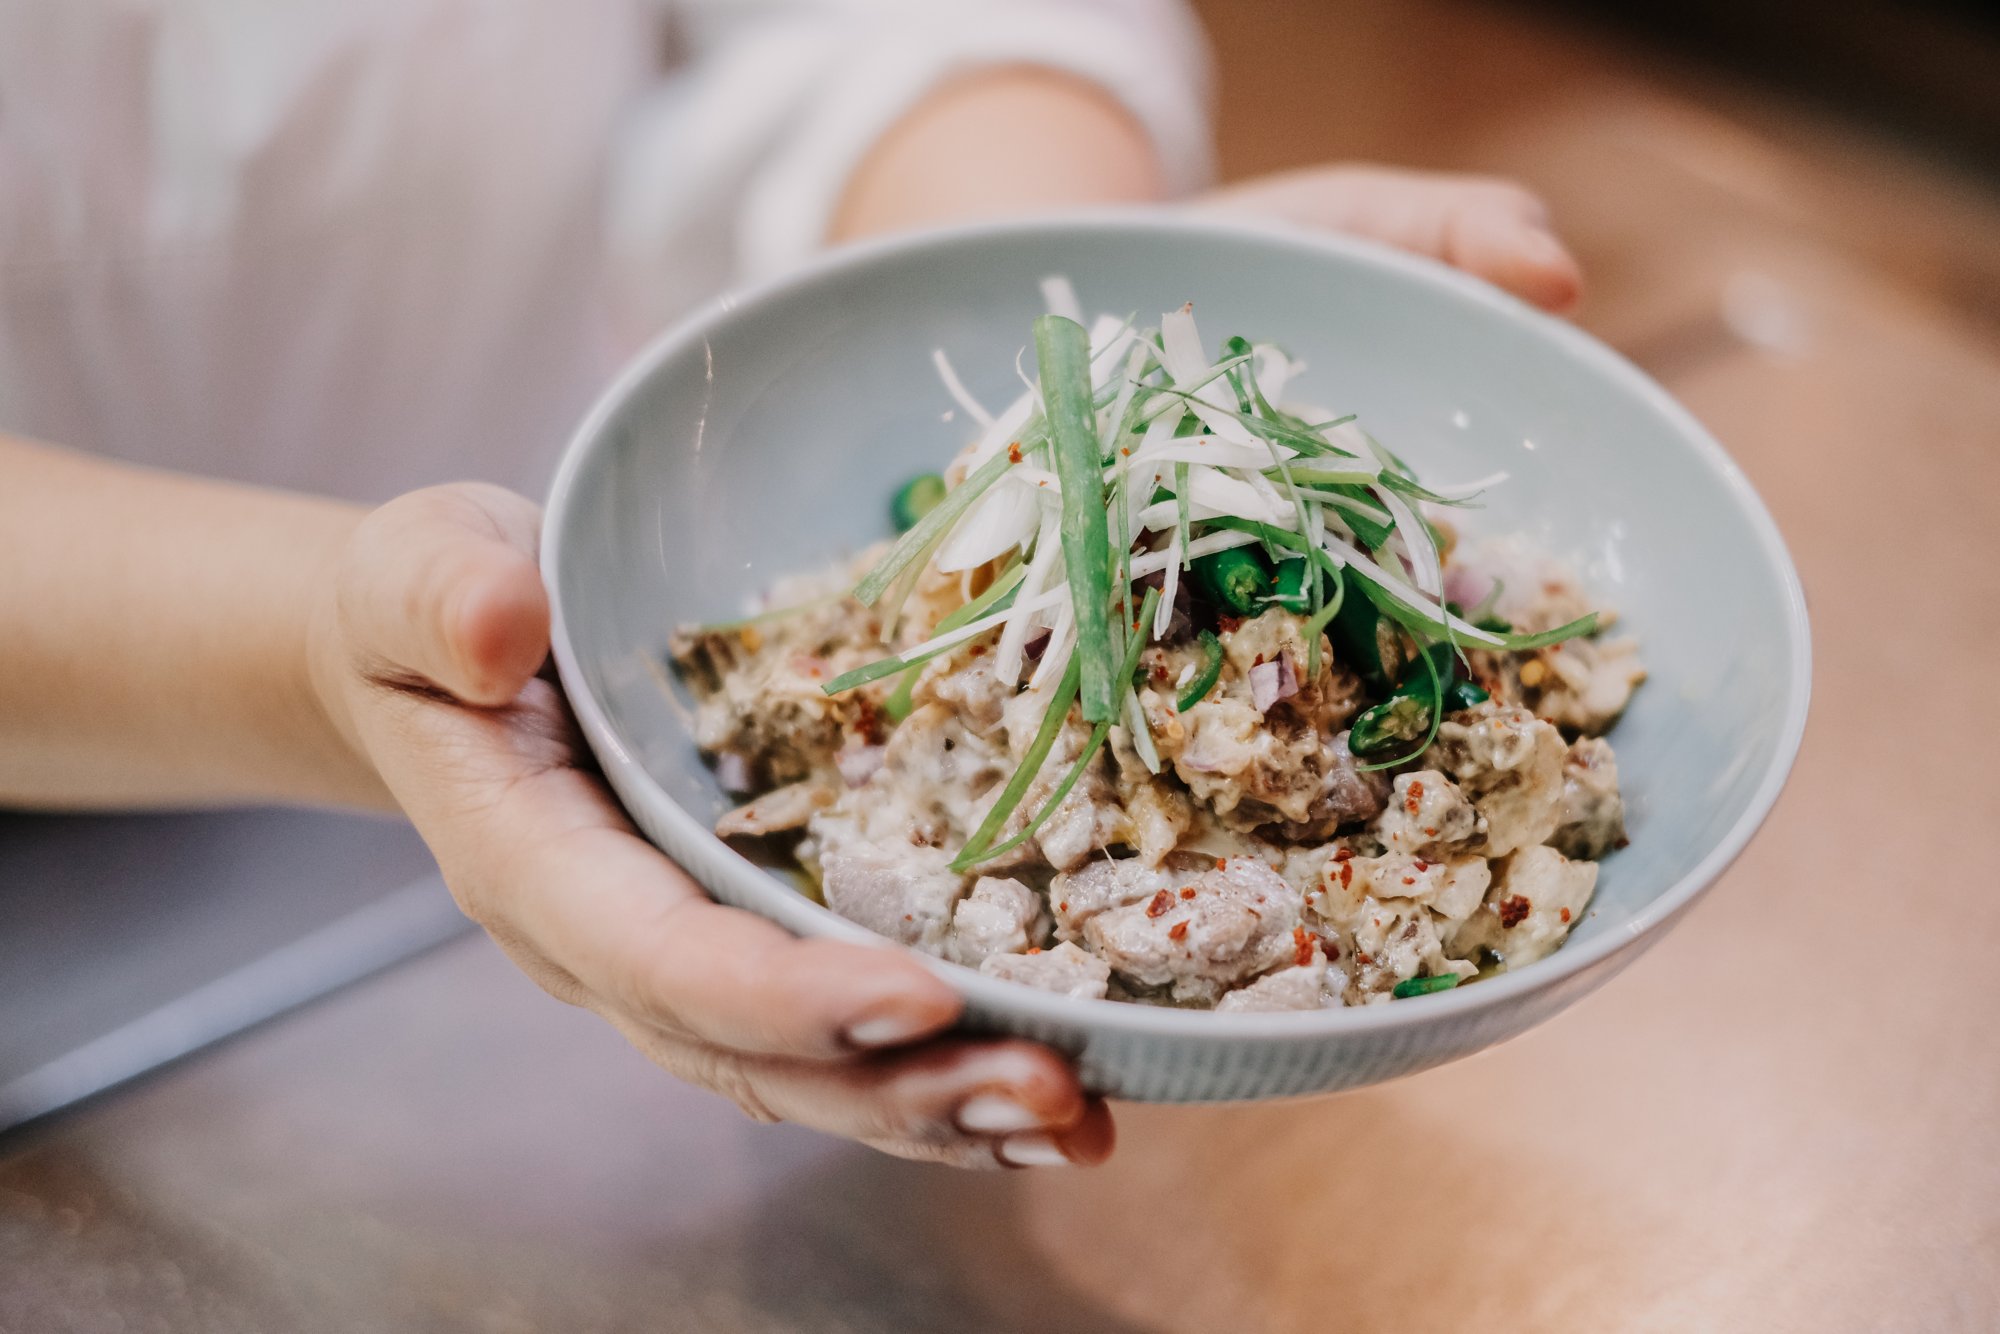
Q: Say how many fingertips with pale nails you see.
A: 3